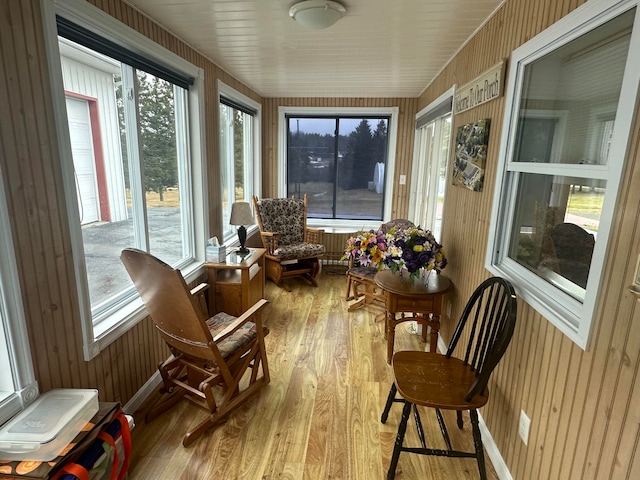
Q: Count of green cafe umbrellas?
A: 0